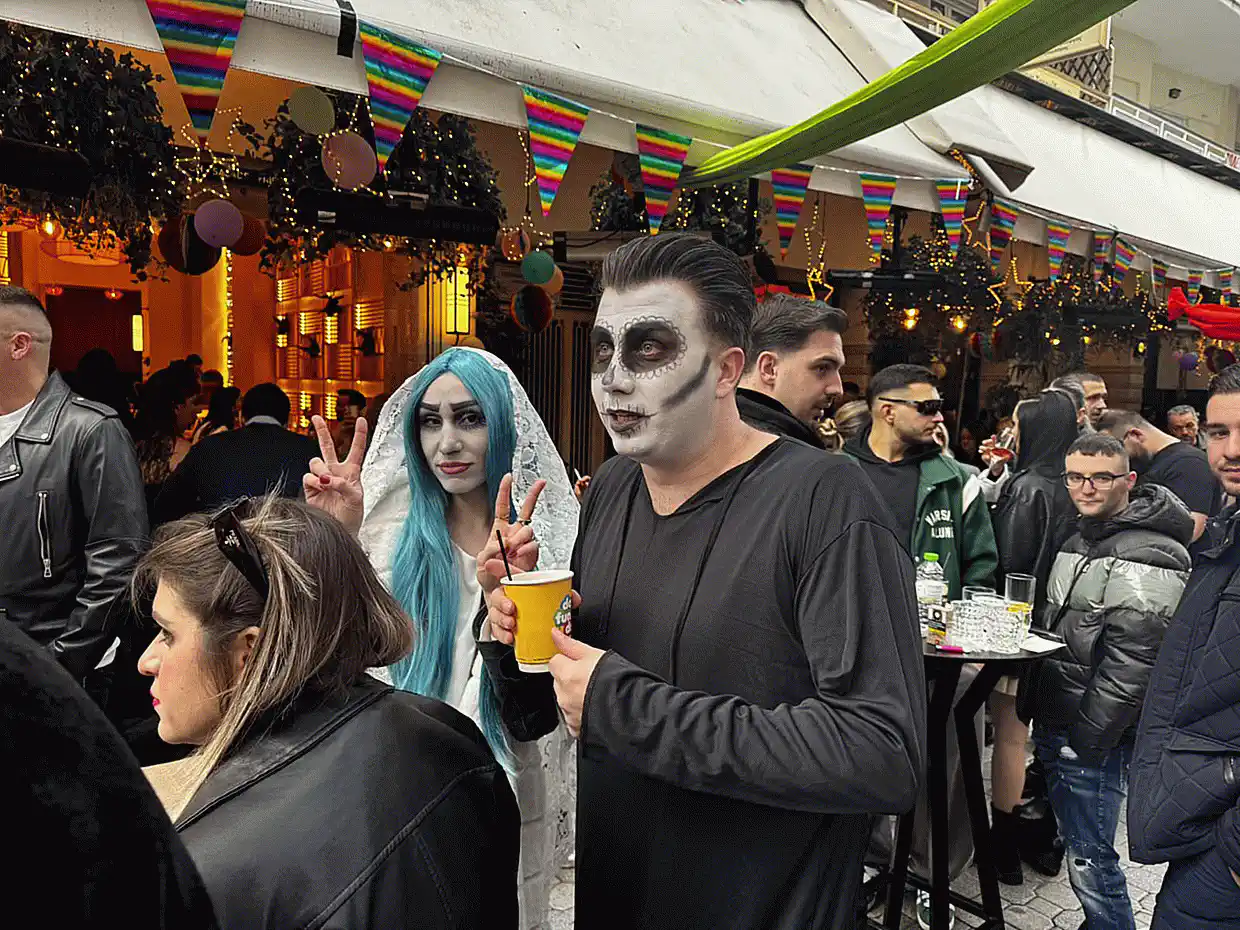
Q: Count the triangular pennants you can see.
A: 14